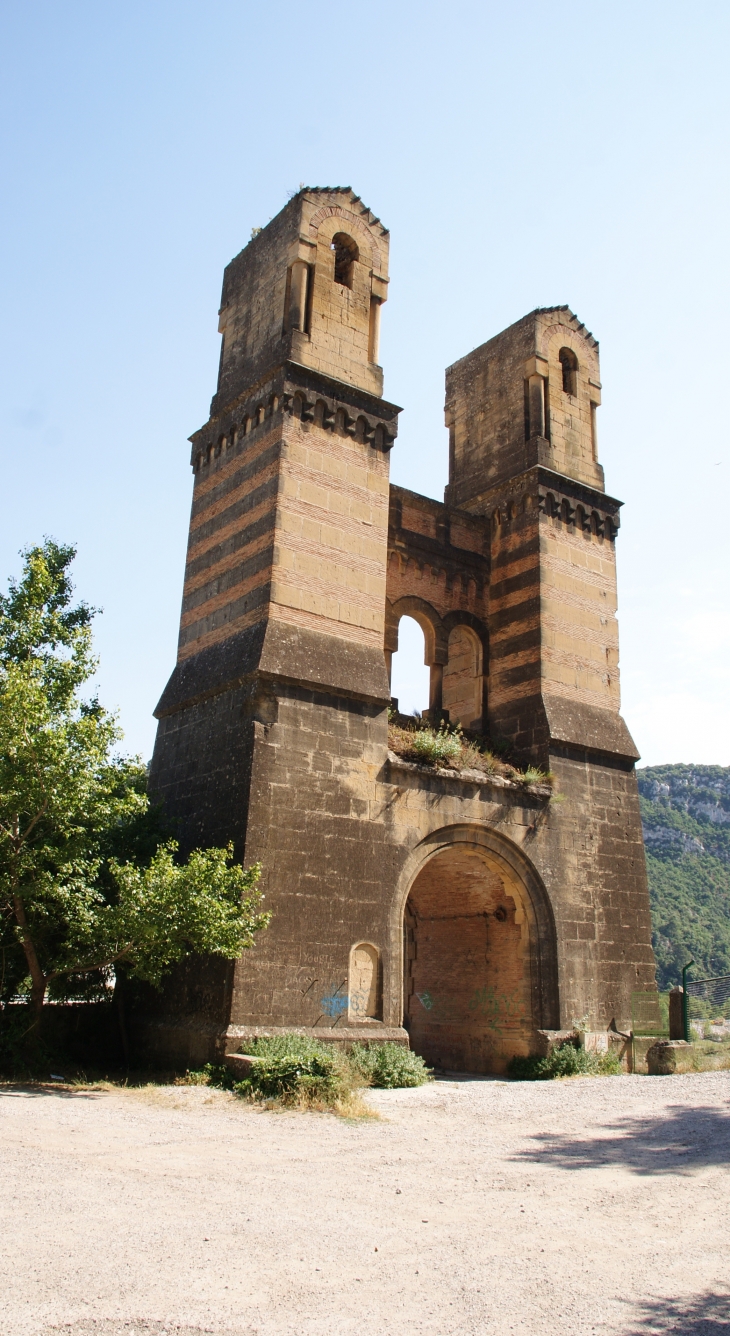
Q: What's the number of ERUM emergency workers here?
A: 0